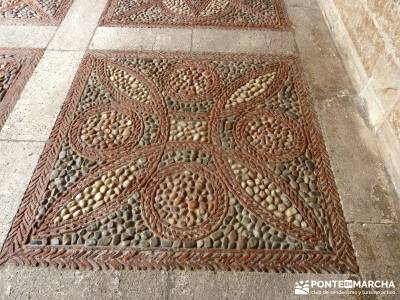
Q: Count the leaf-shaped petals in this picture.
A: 4